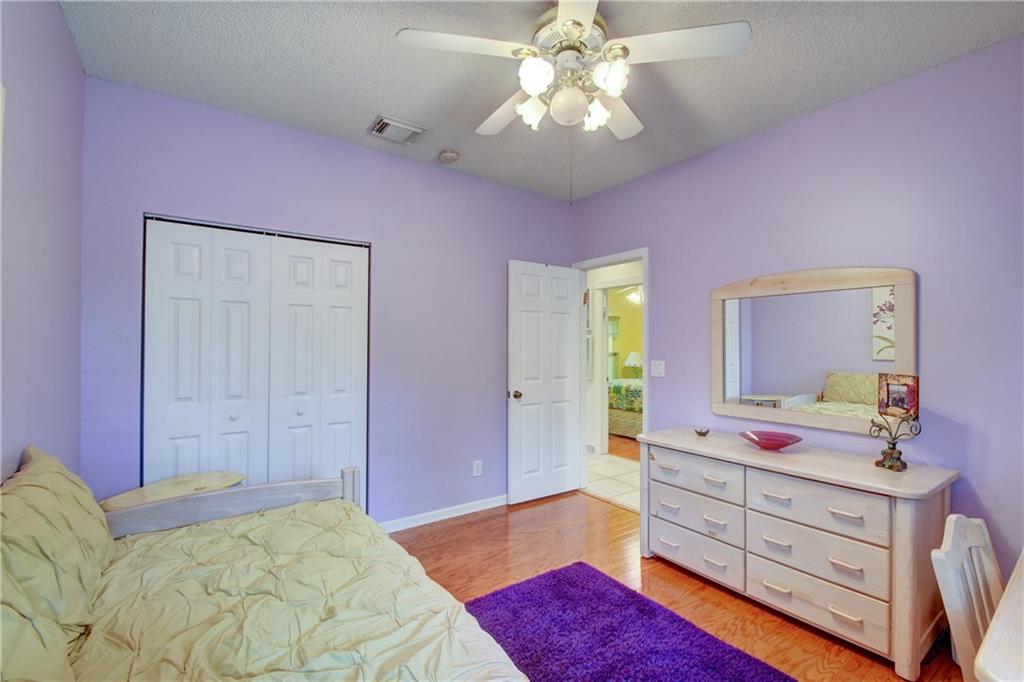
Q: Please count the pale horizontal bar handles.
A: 12